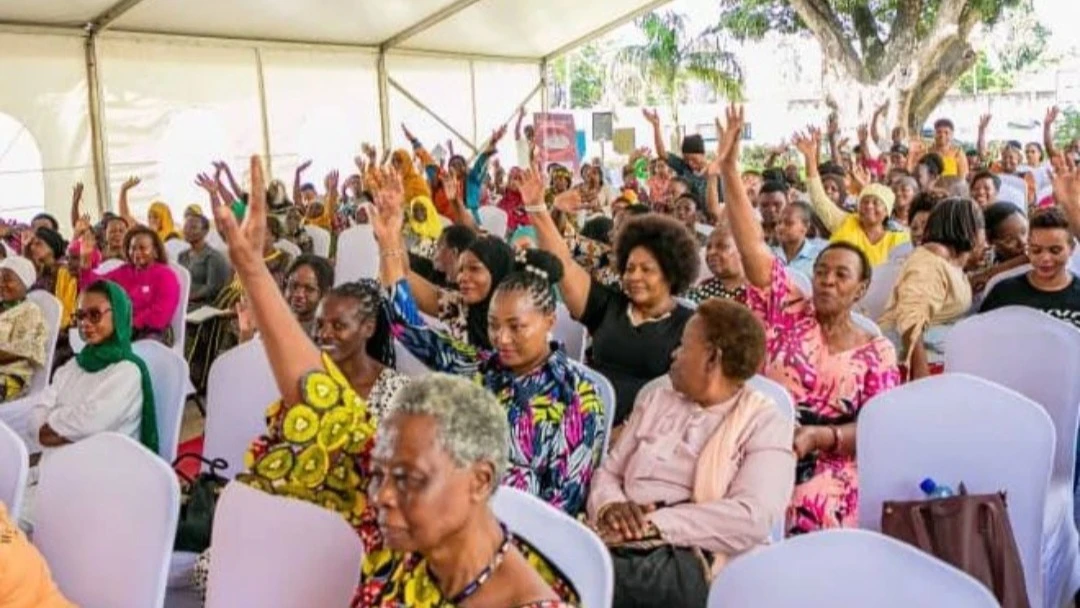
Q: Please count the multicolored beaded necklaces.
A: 1